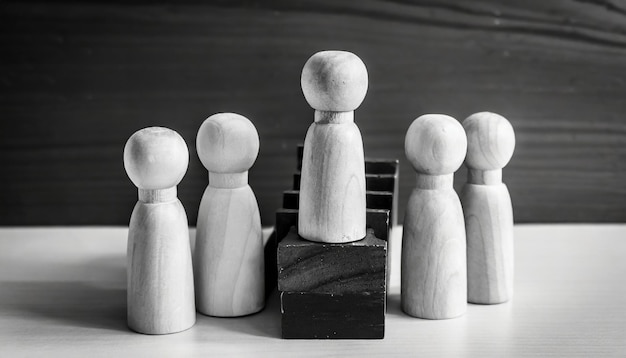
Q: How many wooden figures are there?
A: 5